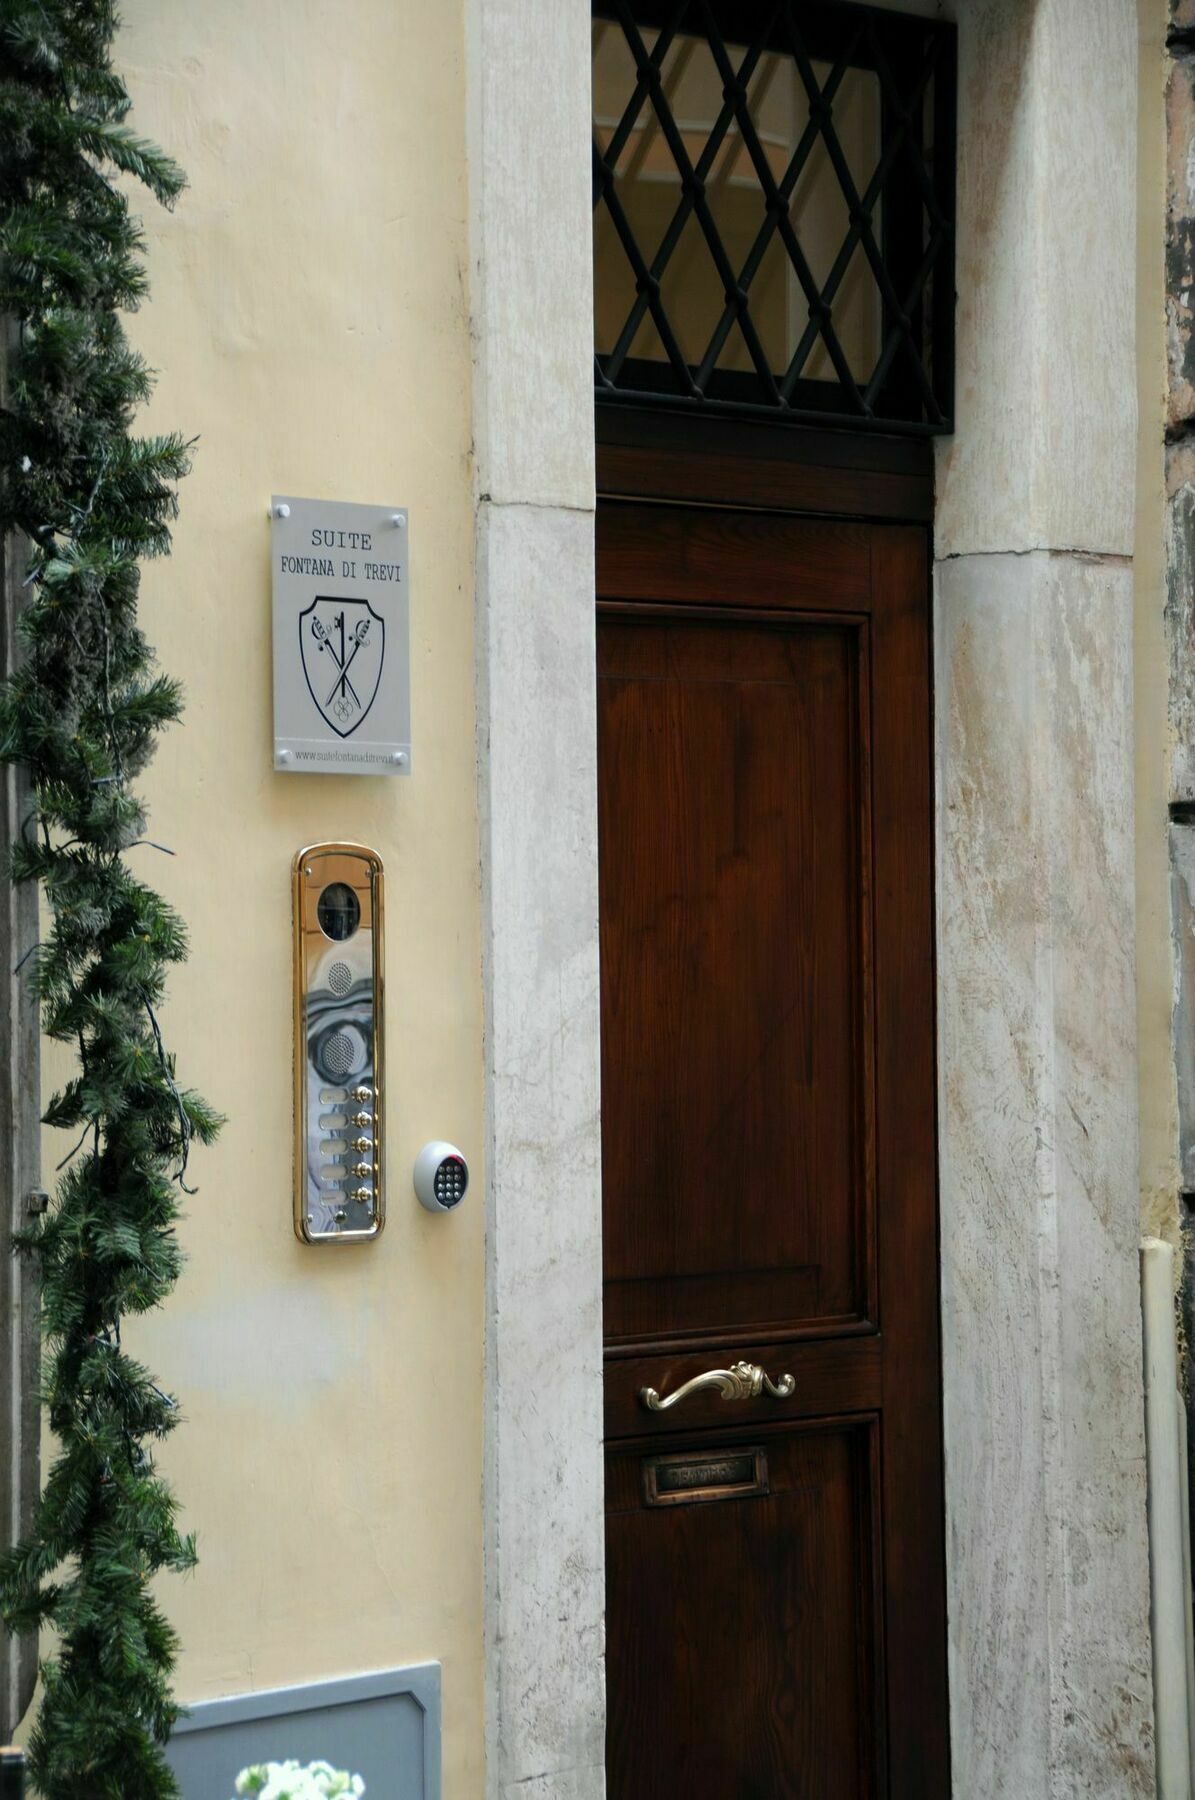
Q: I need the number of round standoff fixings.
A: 4